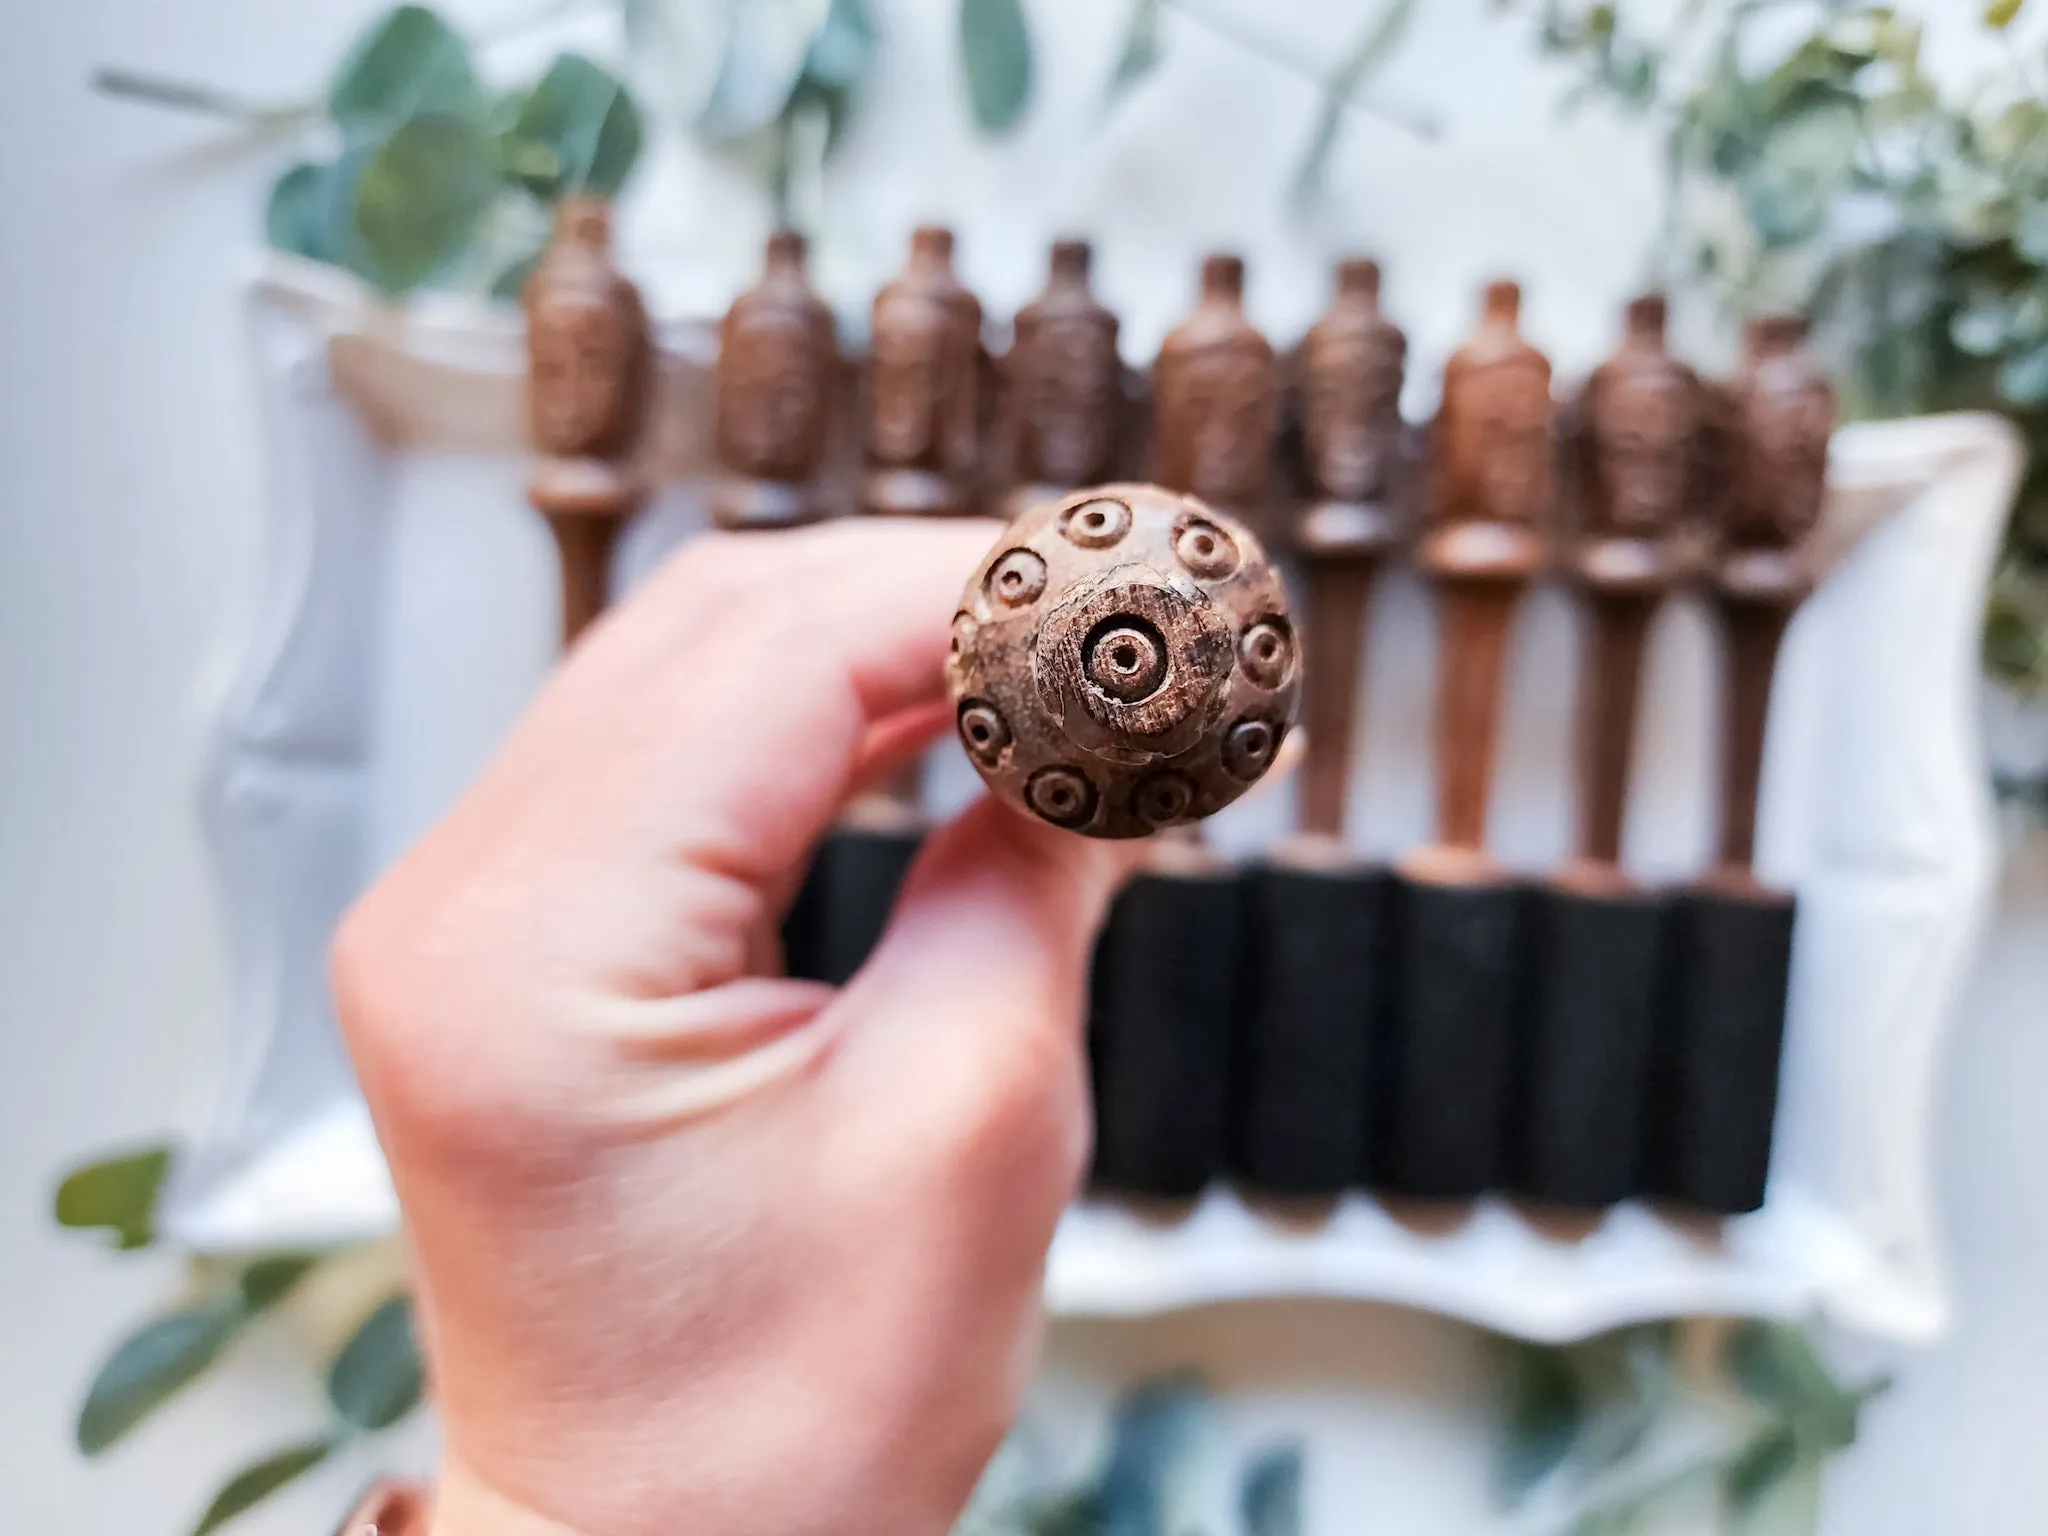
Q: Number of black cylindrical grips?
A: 6